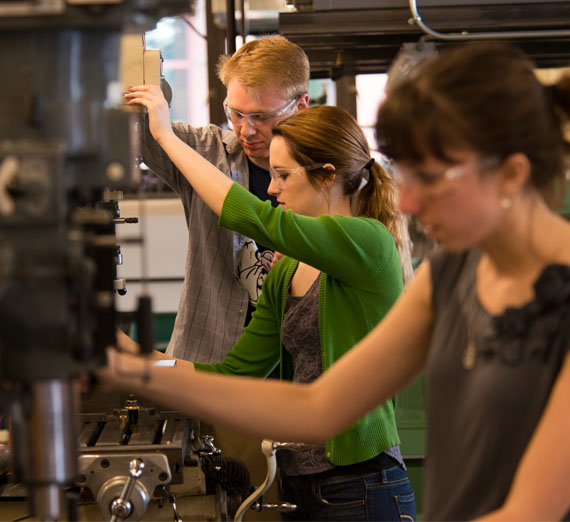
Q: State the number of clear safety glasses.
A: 3